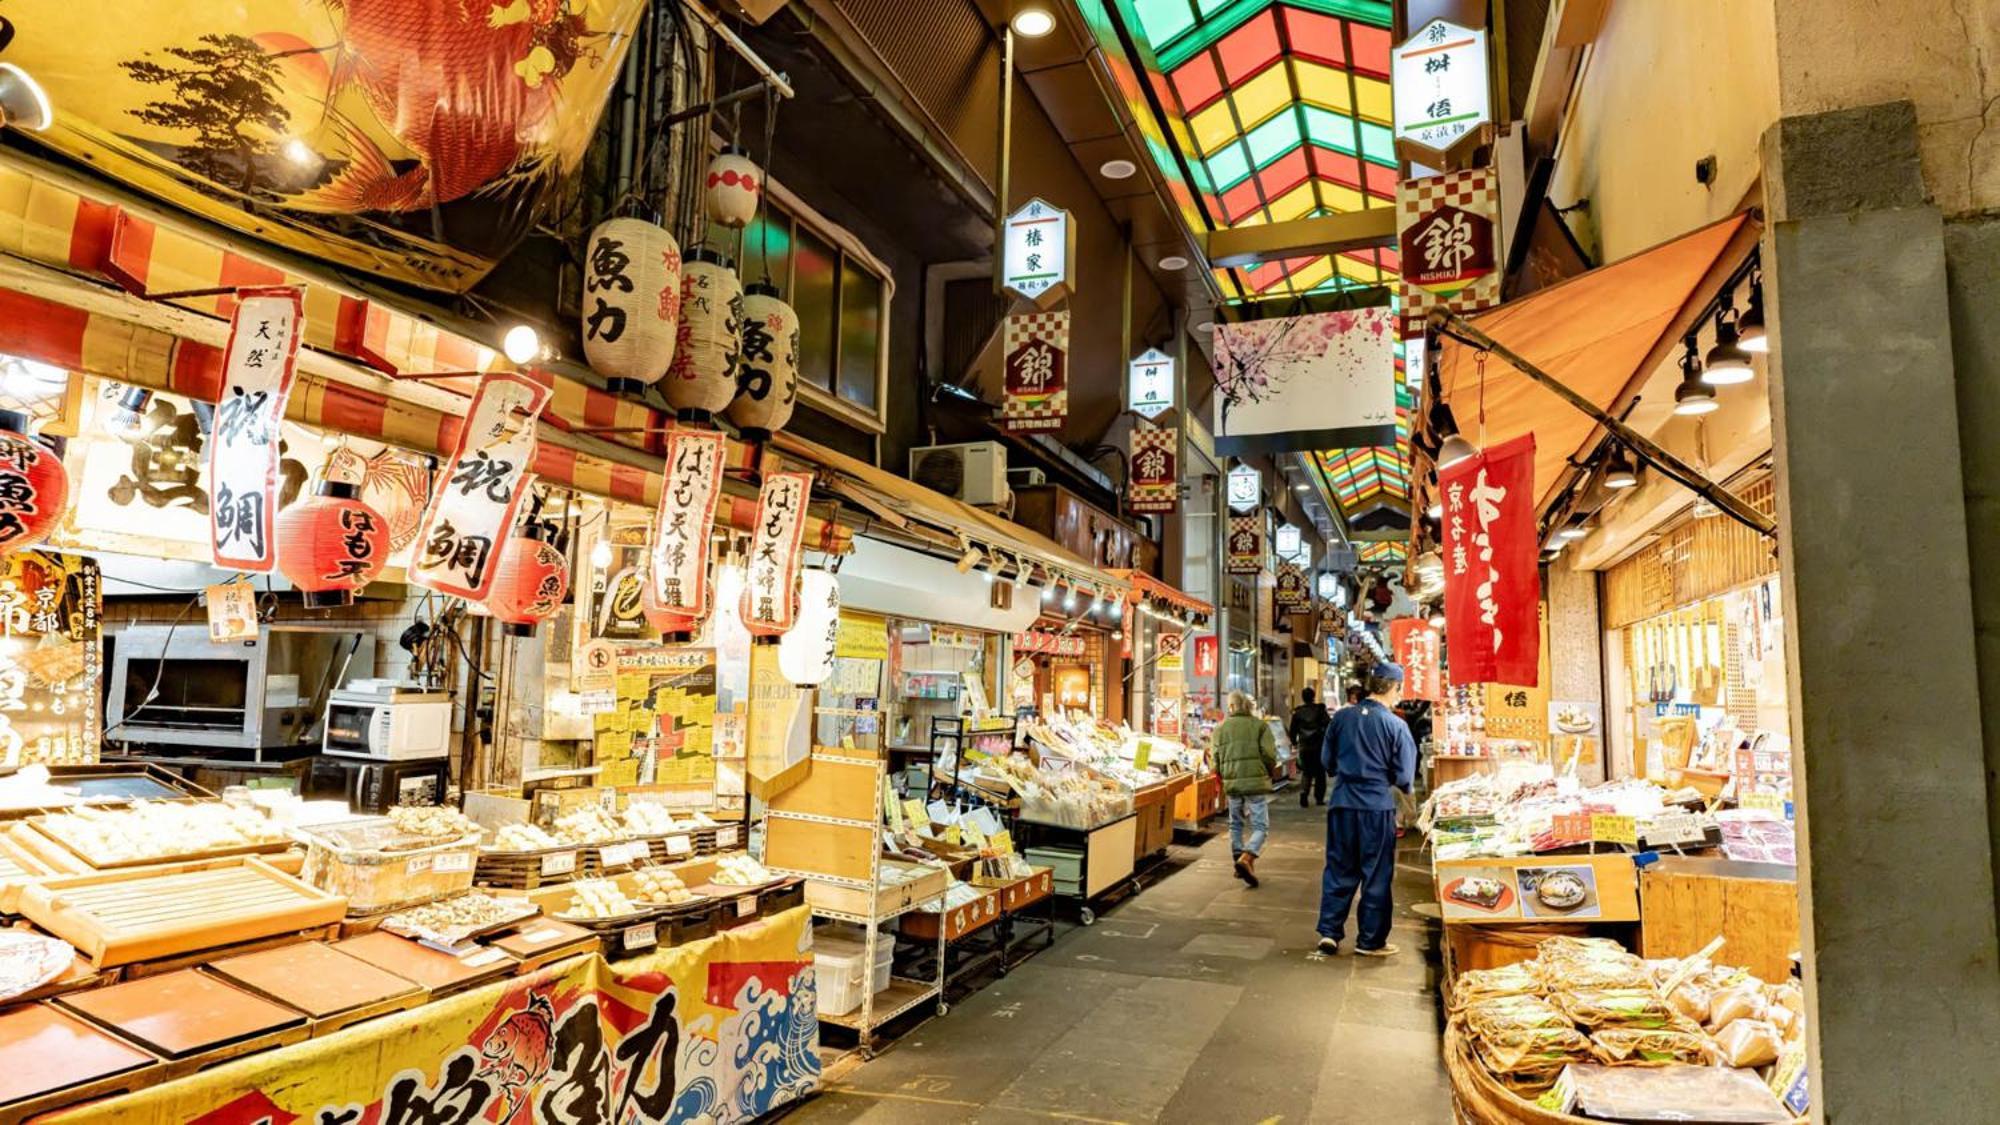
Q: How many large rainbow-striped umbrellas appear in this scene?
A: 0